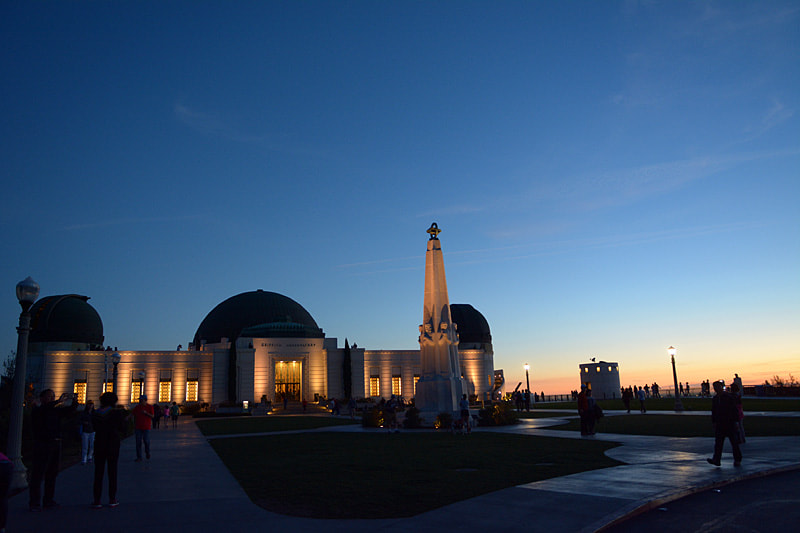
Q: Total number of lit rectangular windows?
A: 8